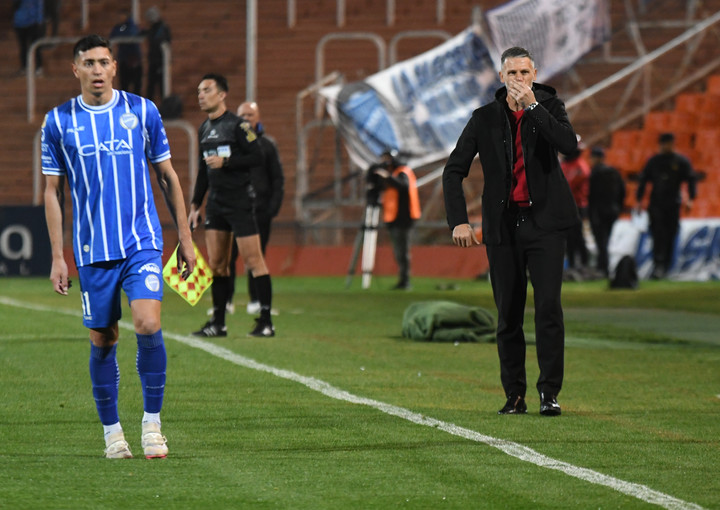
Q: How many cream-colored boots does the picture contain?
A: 2